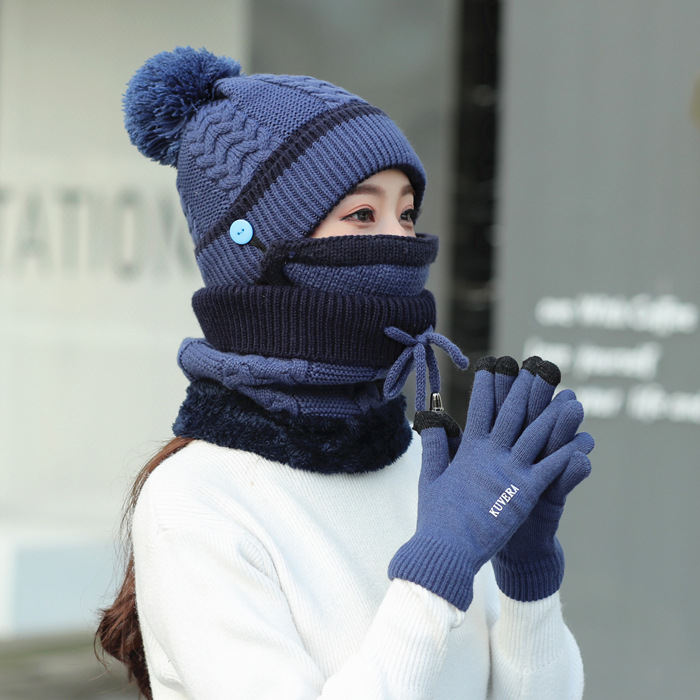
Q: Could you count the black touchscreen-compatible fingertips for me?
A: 6